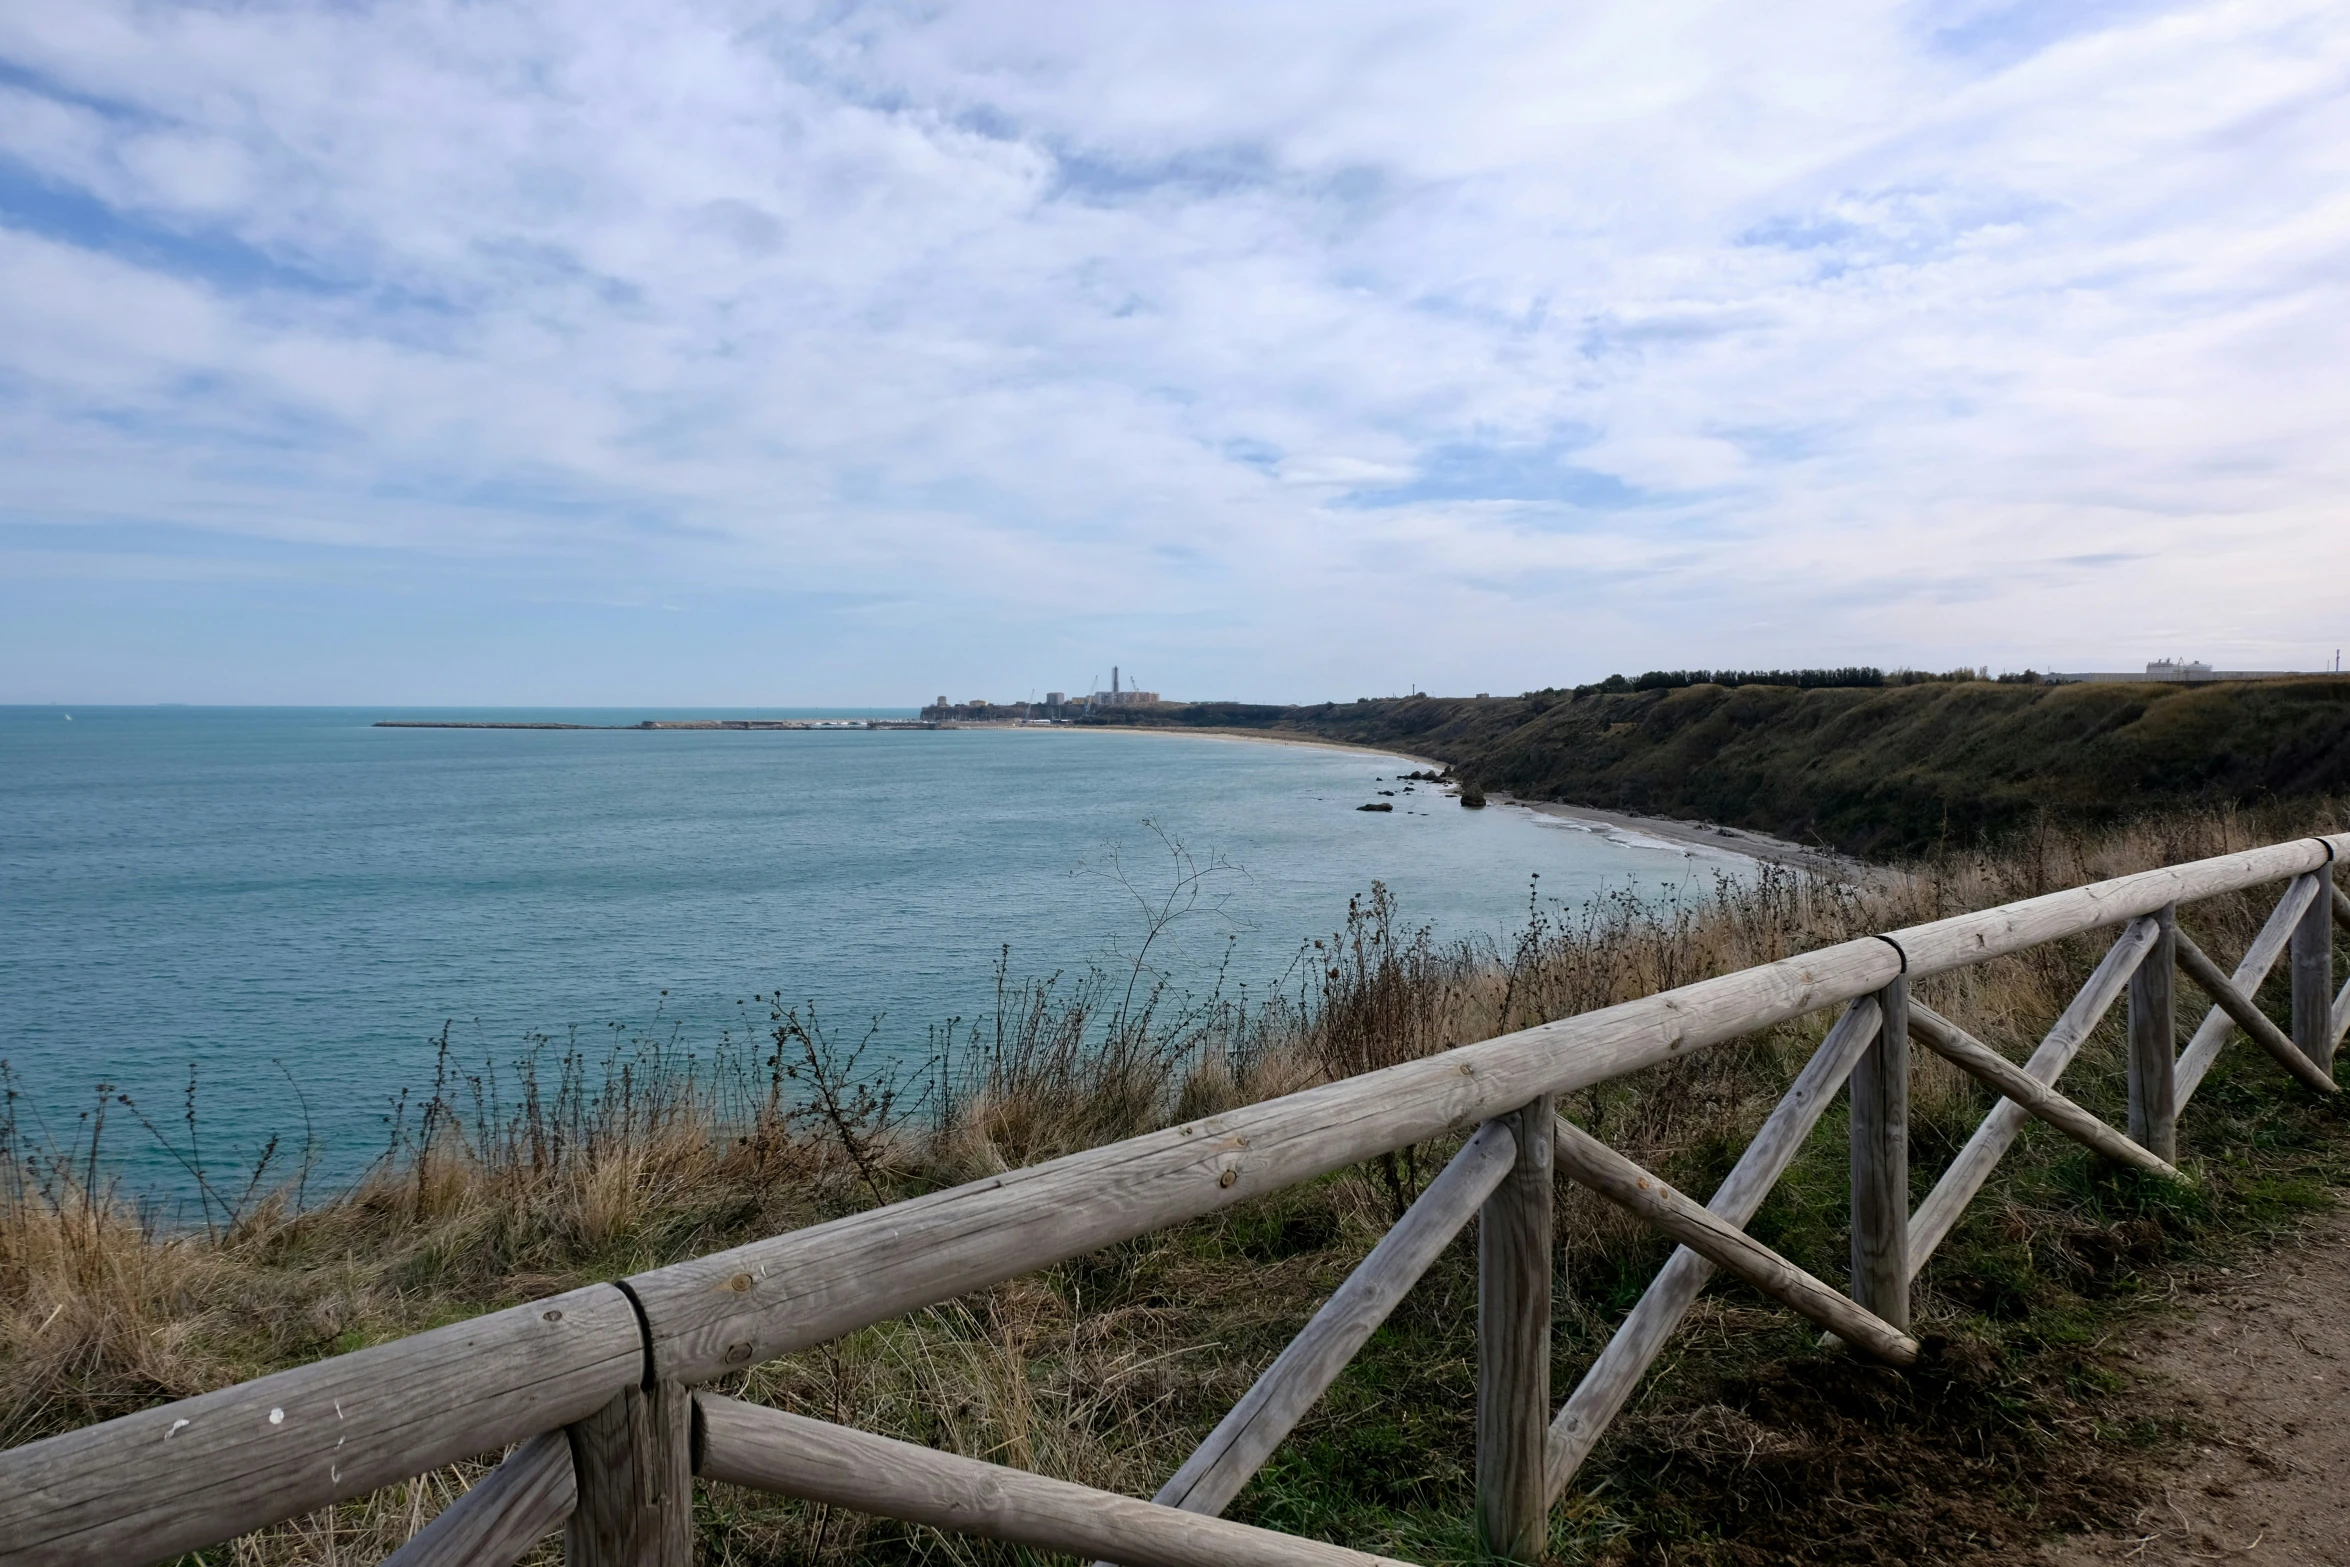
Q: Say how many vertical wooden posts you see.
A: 5